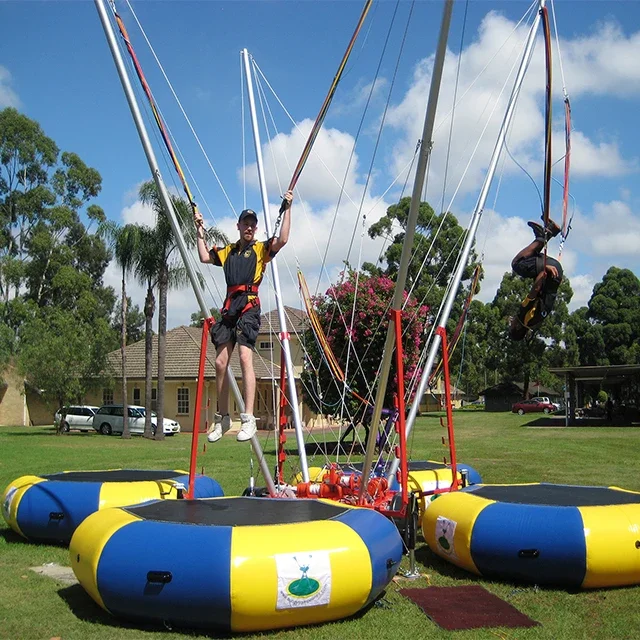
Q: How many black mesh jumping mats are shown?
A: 4